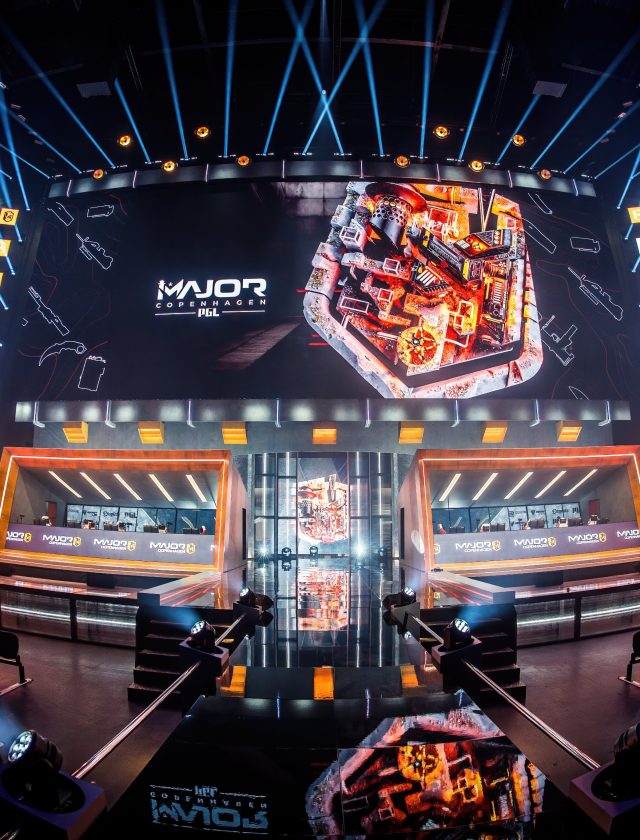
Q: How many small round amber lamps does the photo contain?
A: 10